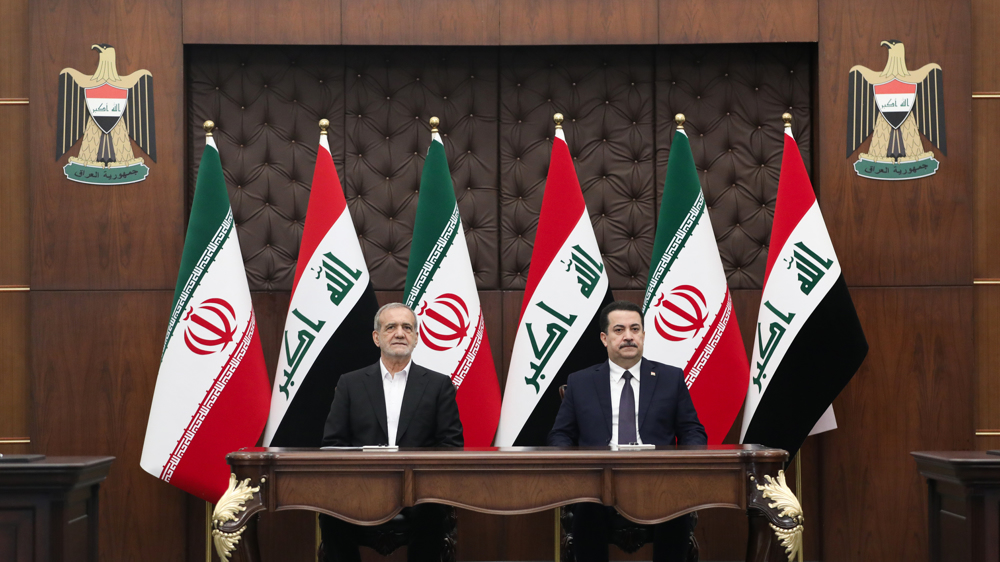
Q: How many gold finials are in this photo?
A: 6